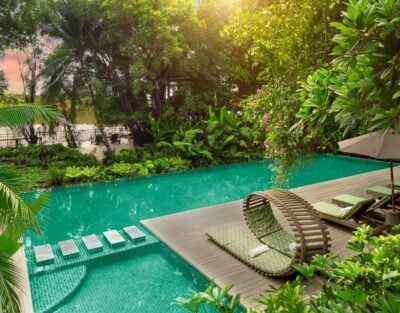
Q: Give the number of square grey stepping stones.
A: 5